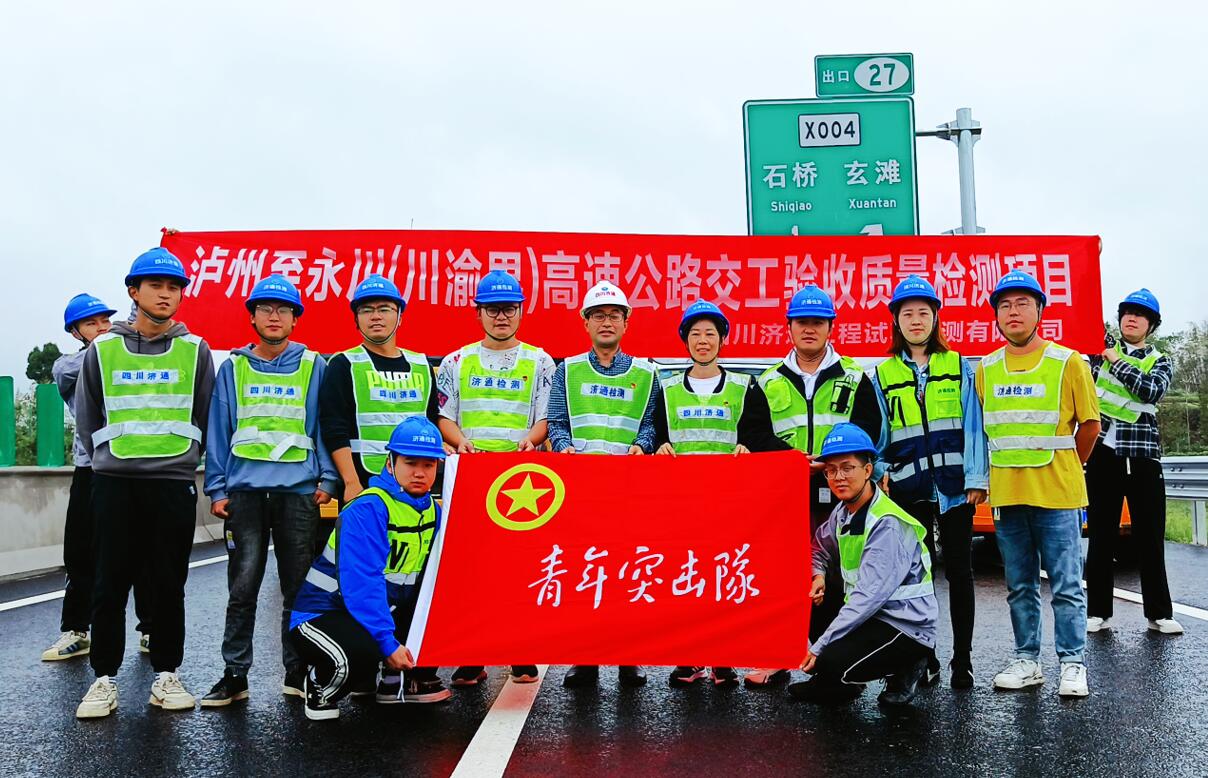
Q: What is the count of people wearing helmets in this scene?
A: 13